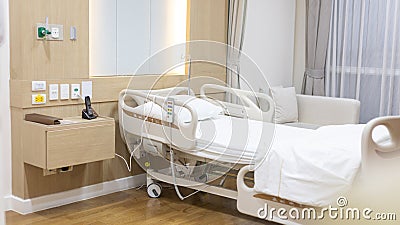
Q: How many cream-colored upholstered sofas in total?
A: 1